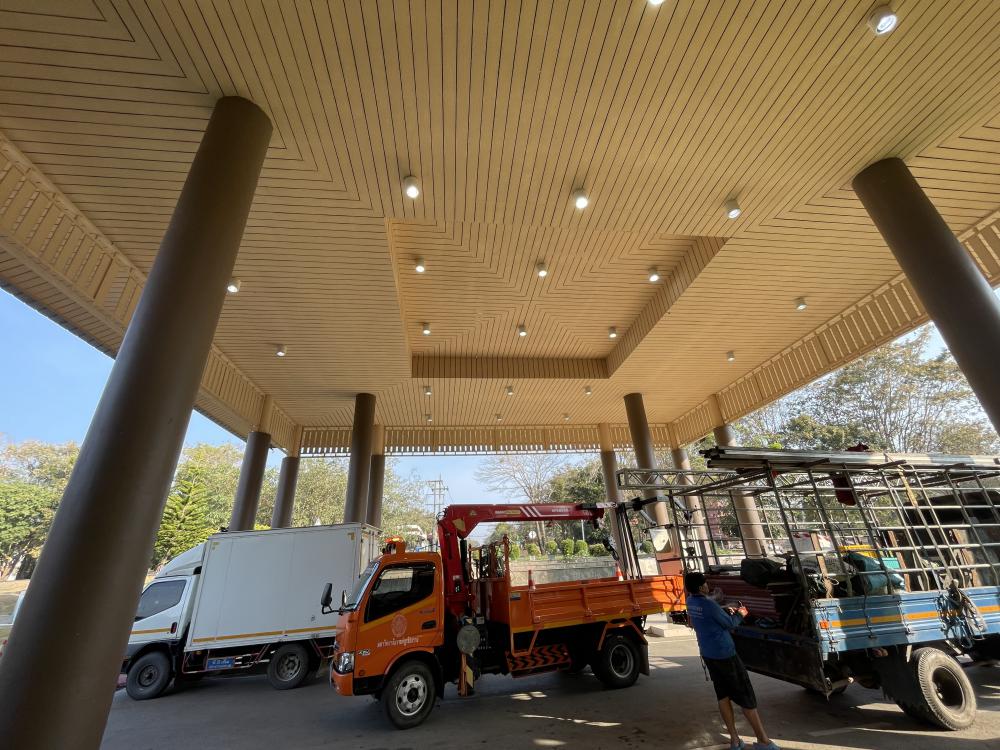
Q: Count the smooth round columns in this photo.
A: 10